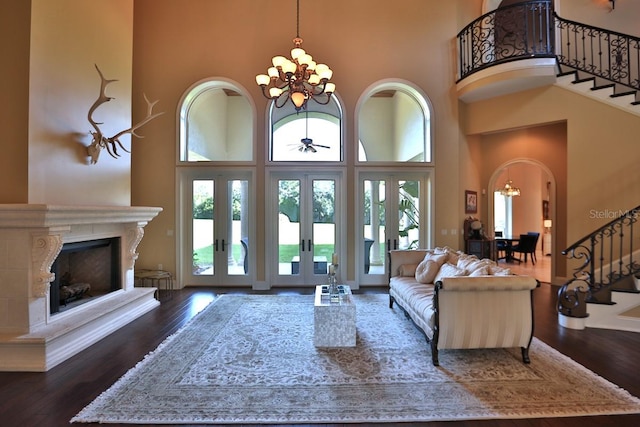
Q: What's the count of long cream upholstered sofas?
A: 1